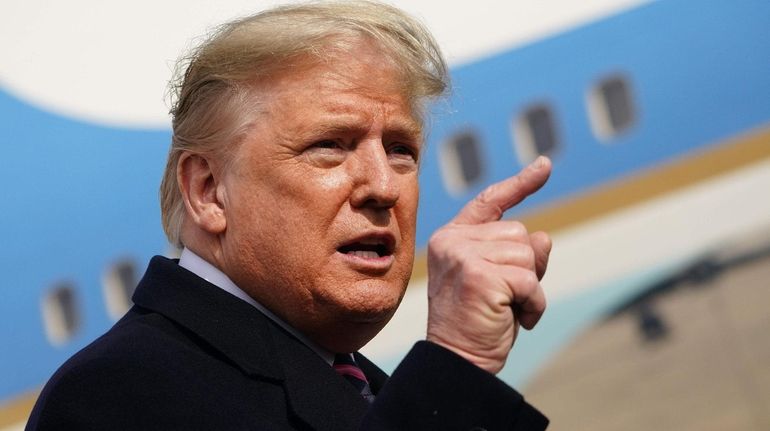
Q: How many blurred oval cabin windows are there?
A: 5